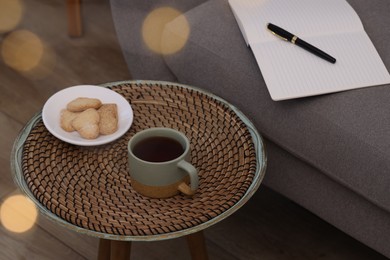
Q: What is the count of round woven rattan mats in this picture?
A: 1